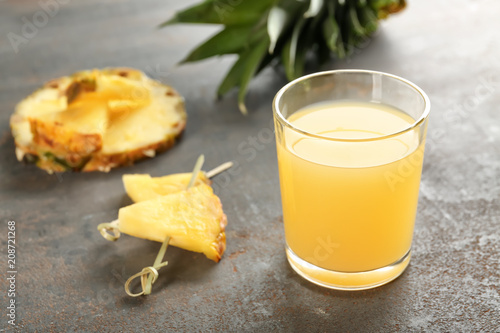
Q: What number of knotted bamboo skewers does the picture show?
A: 2